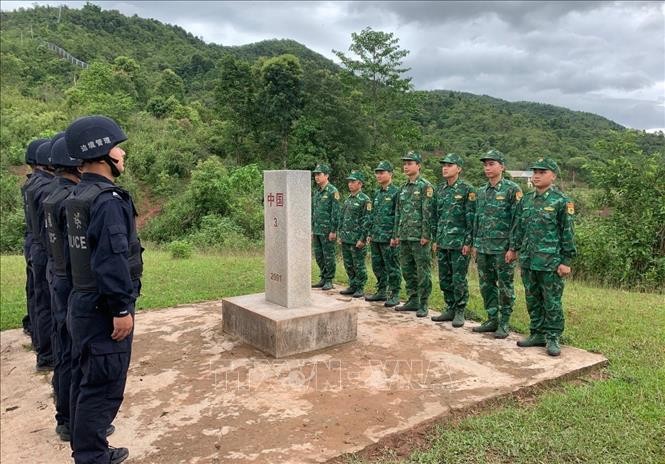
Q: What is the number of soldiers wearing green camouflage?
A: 7